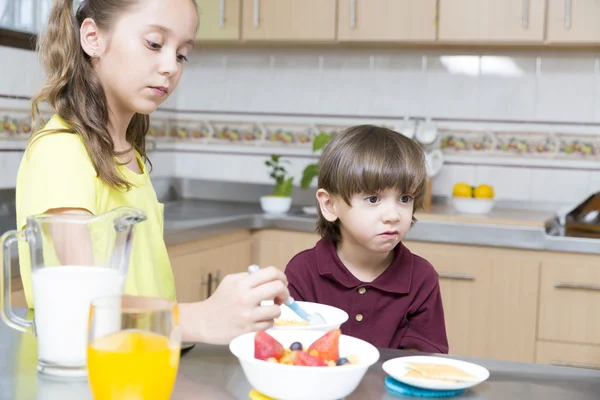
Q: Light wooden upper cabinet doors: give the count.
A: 5